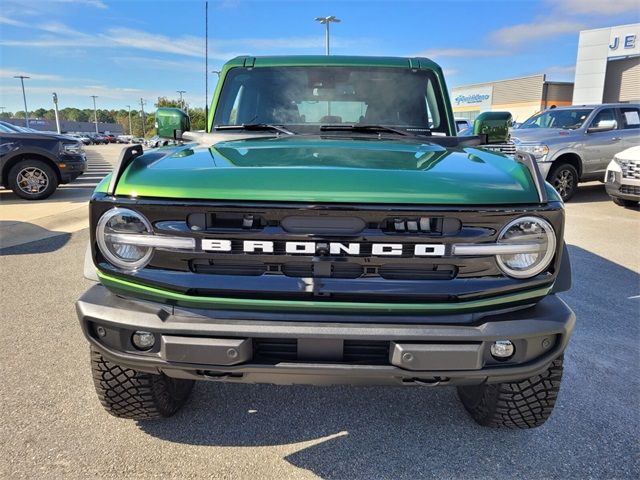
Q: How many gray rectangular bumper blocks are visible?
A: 2